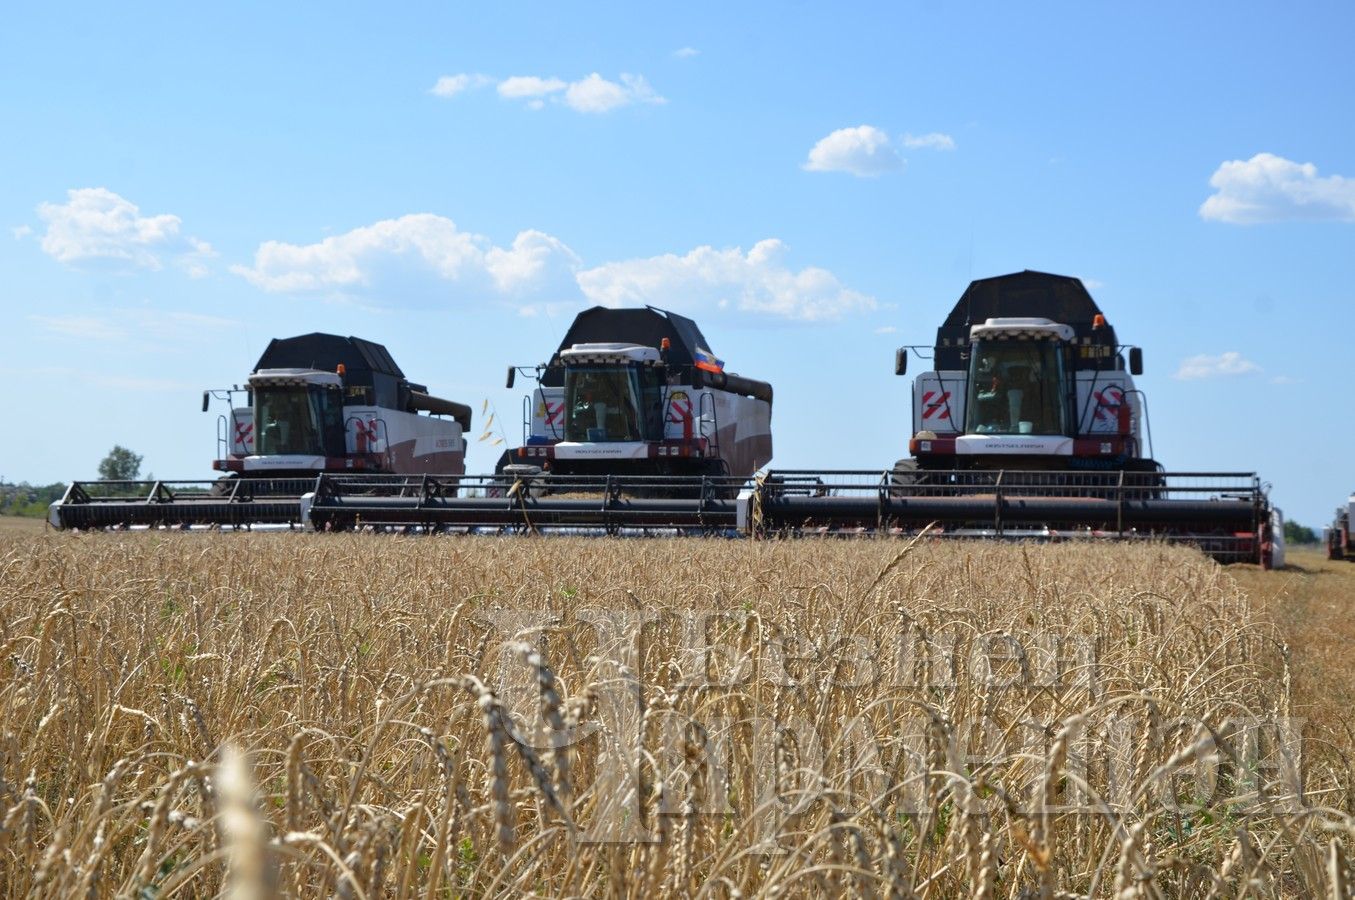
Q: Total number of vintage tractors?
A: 0